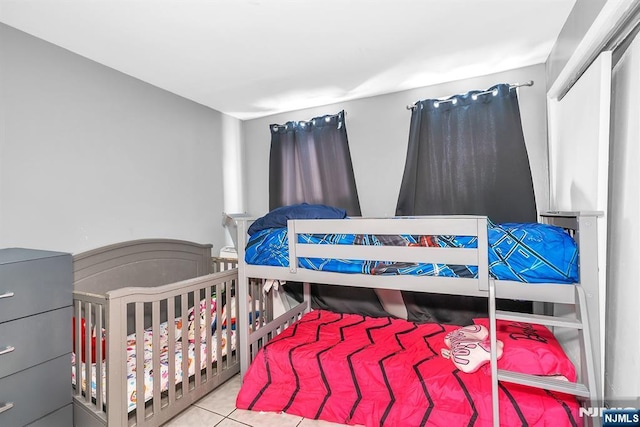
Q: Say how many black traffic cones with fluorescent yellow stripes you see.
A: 0